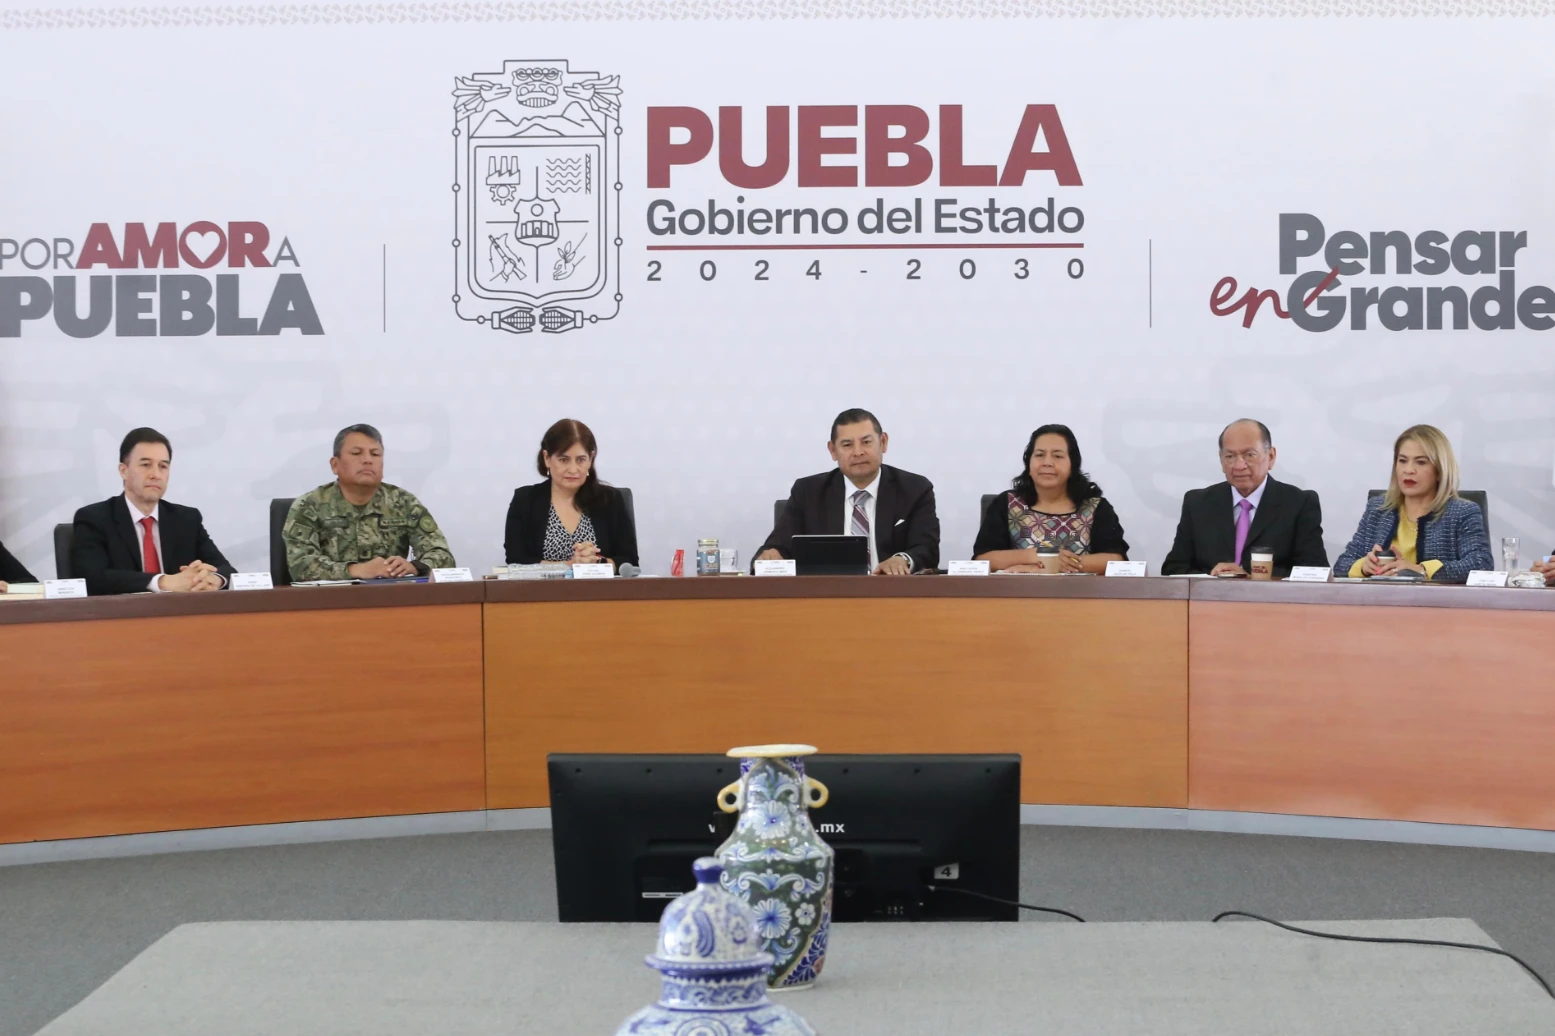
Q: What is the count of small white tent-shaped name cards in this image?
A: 9